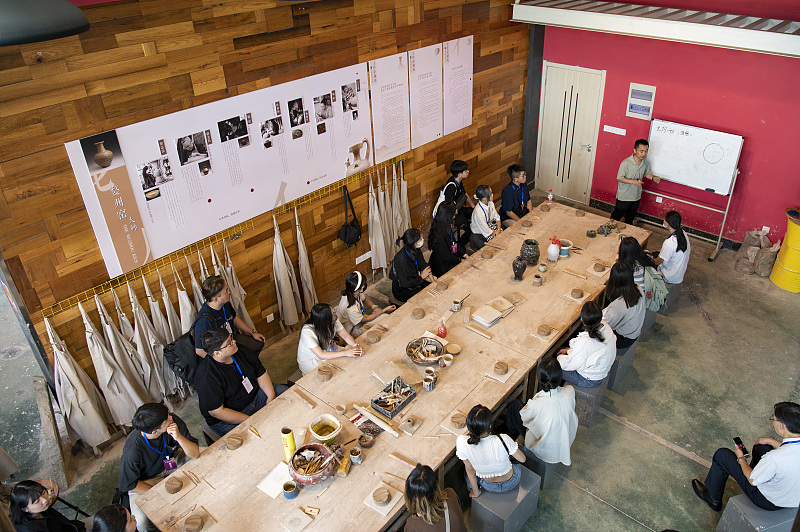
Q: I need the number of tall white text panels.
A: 3